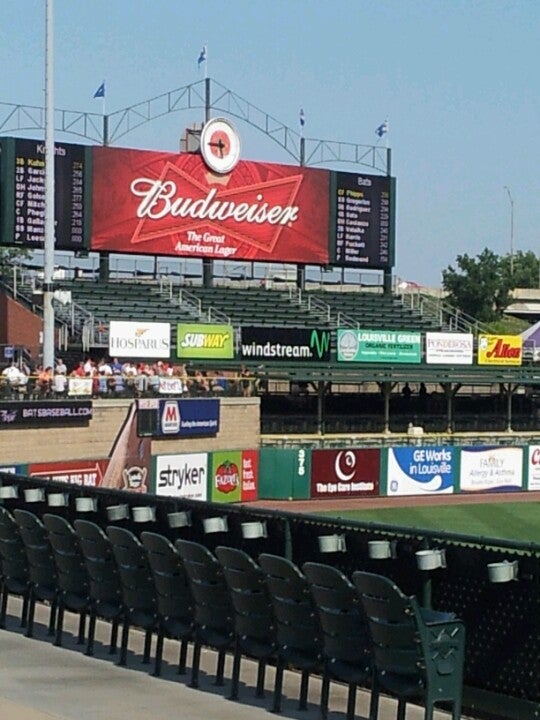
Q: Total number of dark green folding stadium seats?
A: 11